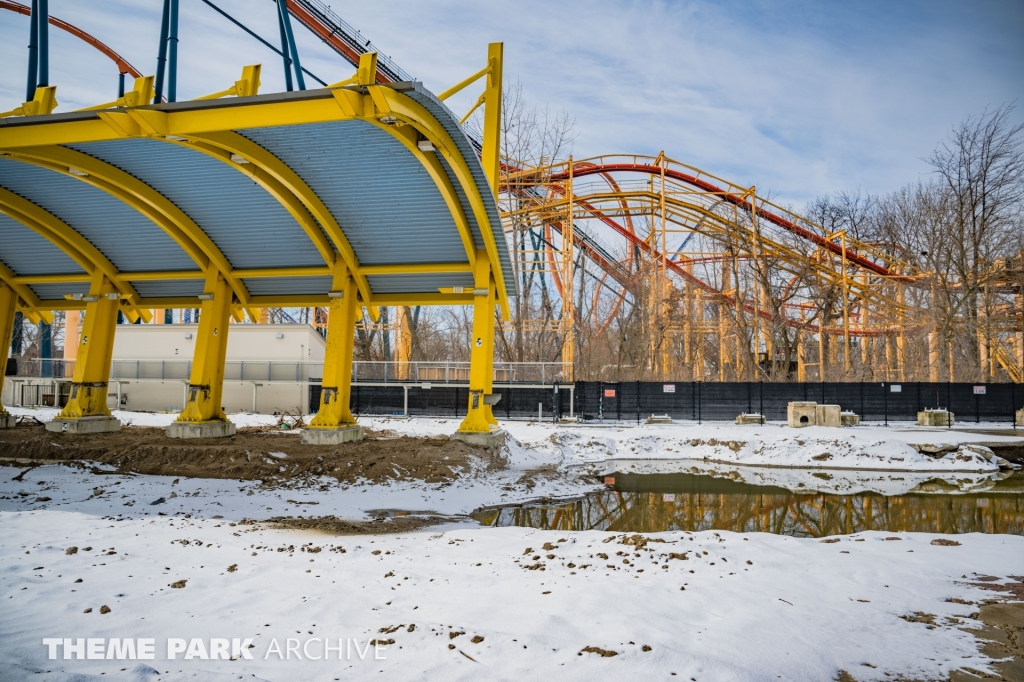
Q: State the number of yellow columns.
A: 5